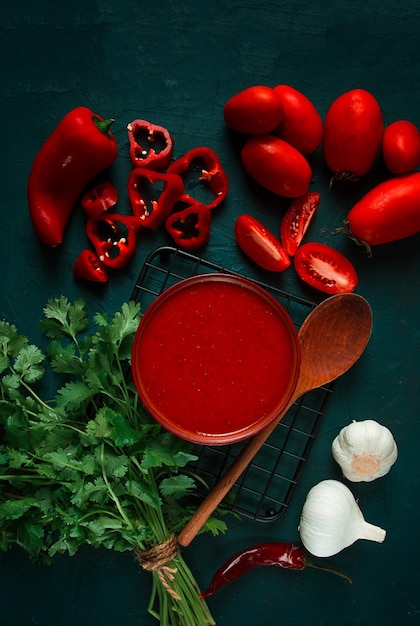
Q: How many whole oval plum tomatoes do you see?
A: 6